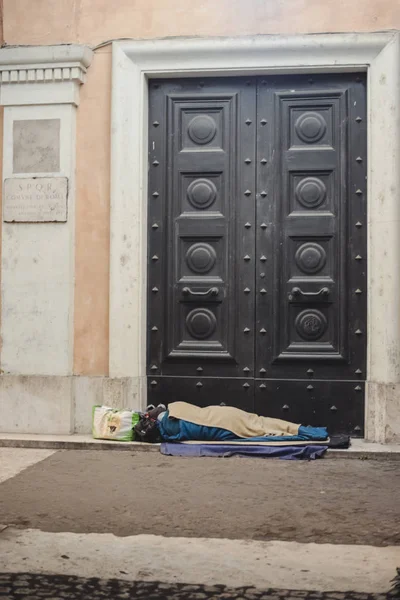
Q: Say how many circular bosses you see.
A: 8